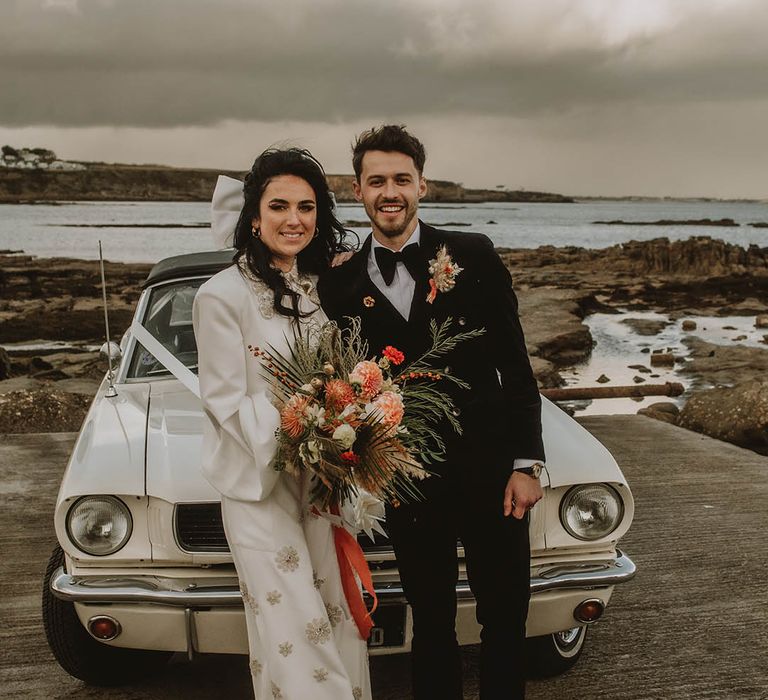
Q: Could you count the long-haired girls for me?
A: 1